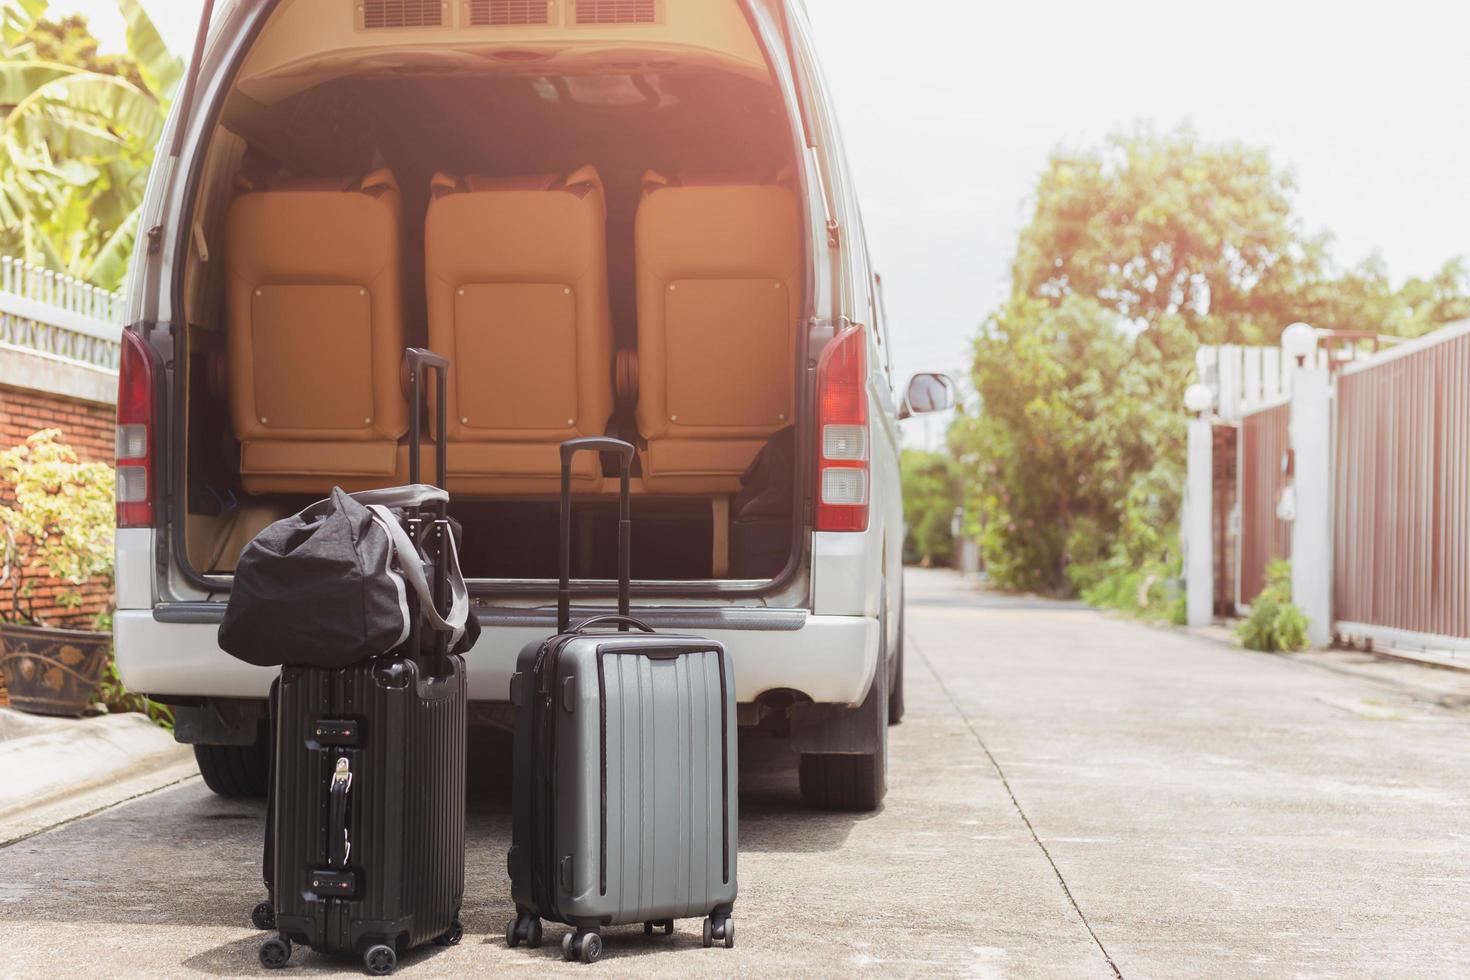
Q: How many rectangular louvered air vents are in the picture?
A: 3